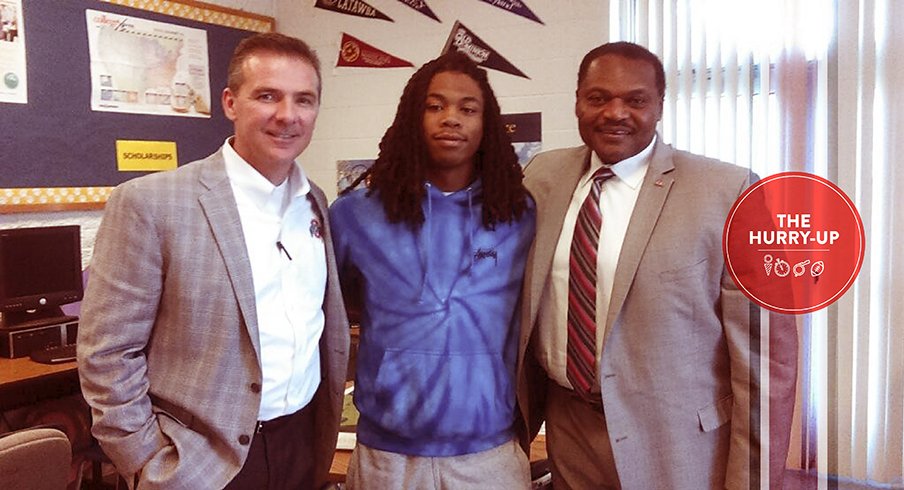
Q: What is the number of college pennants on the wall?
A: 5